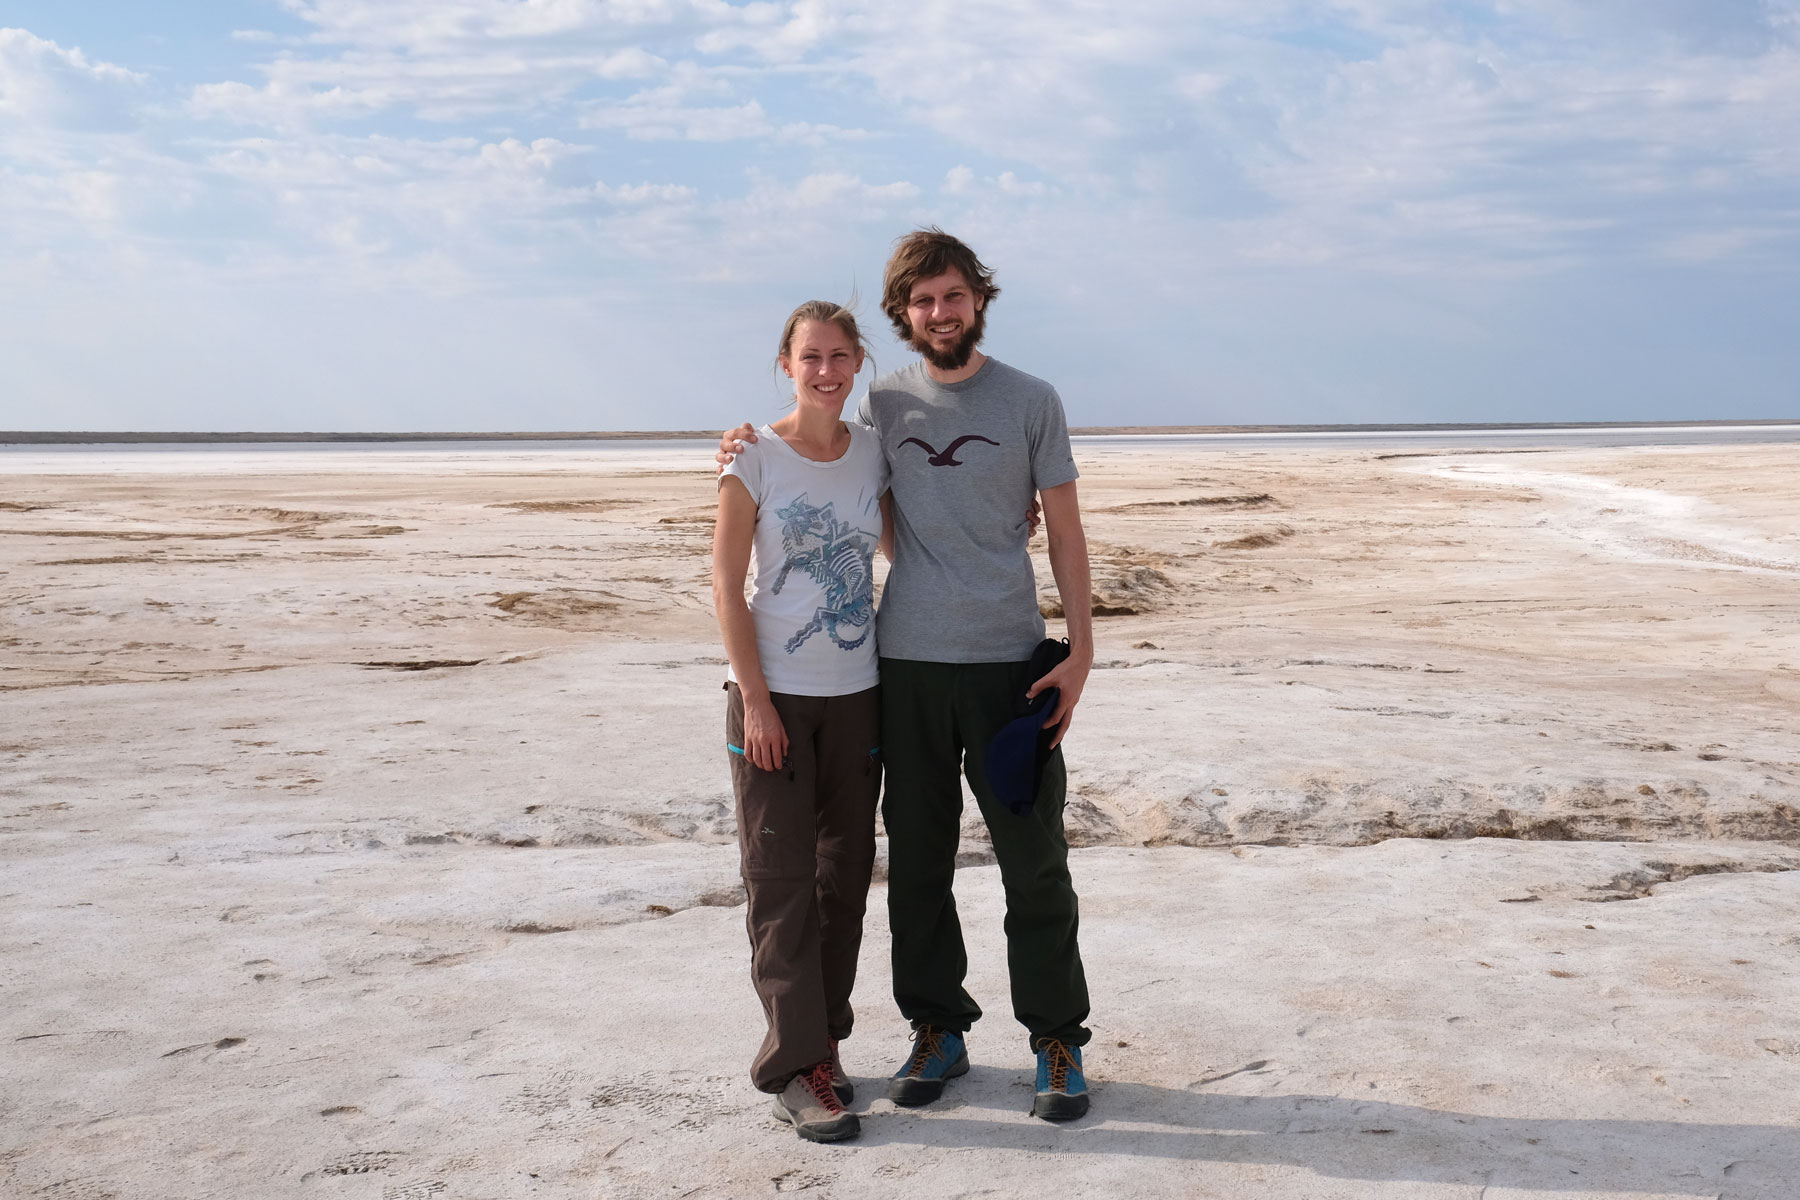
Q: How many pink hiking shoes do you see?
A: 0